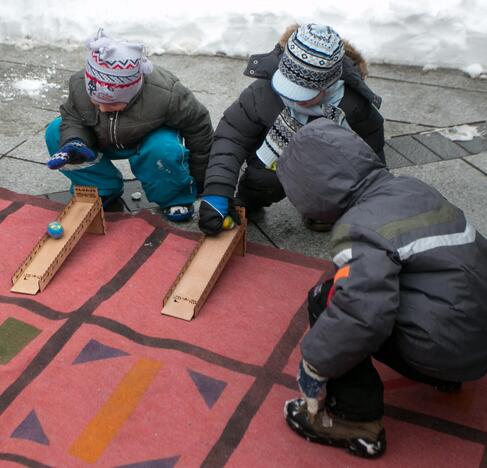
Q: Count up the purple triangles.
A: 4